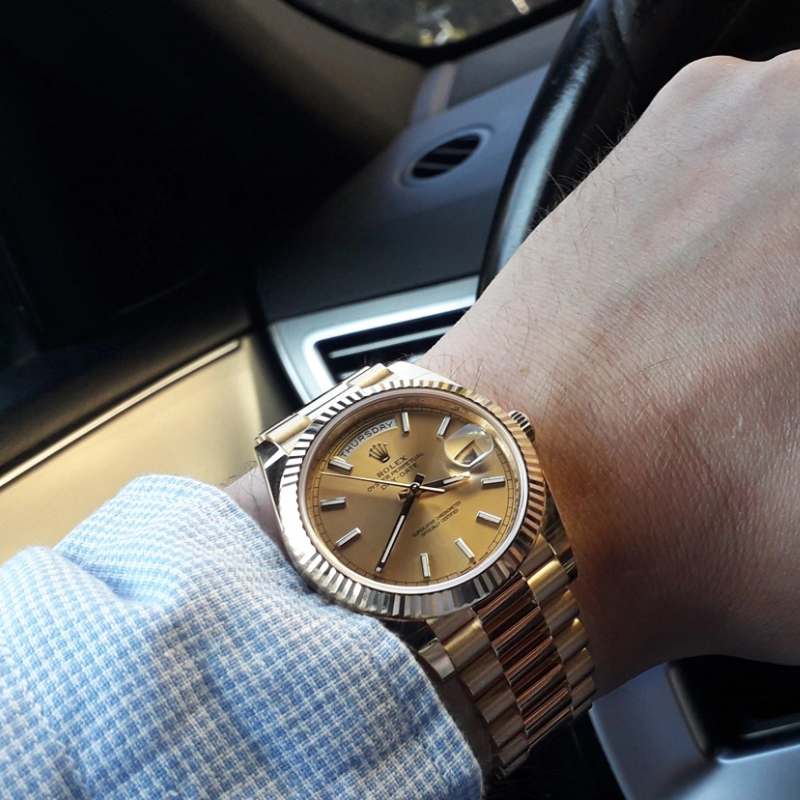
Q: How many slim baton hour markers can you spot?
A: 9